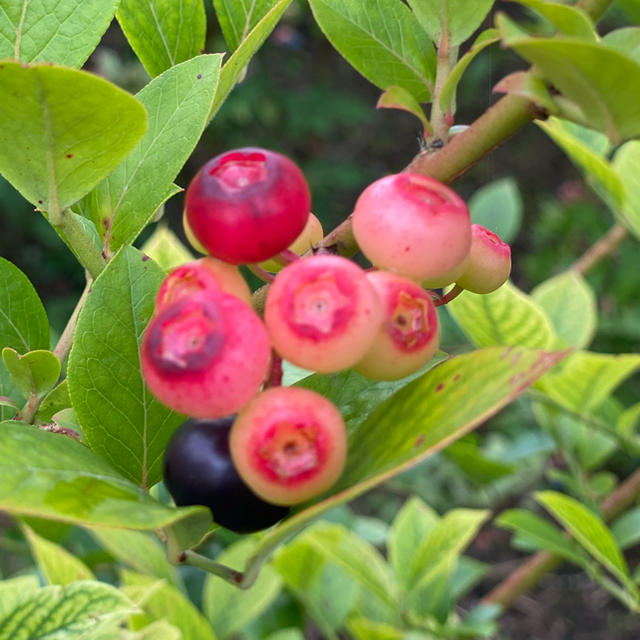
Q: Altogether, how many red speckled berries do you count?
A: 8